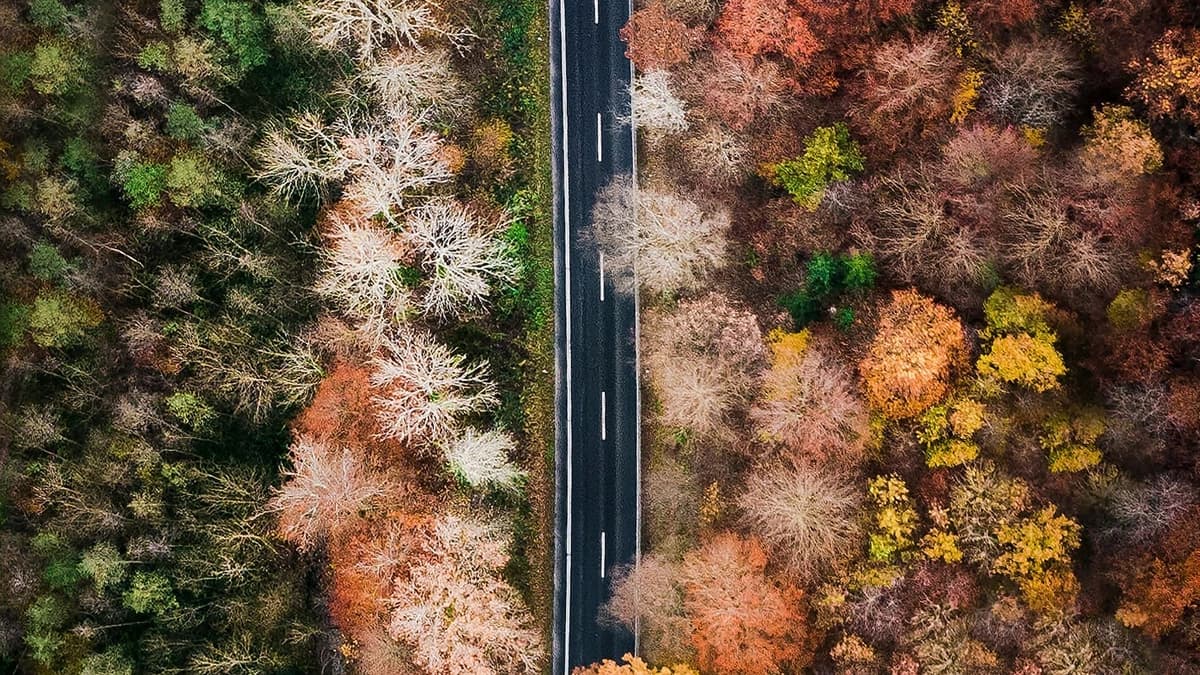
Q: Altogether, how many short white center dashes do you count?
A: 5